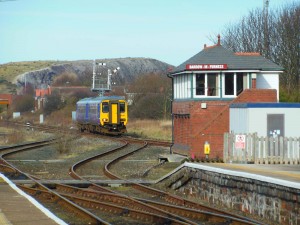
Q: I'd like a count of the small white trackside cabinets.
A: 3